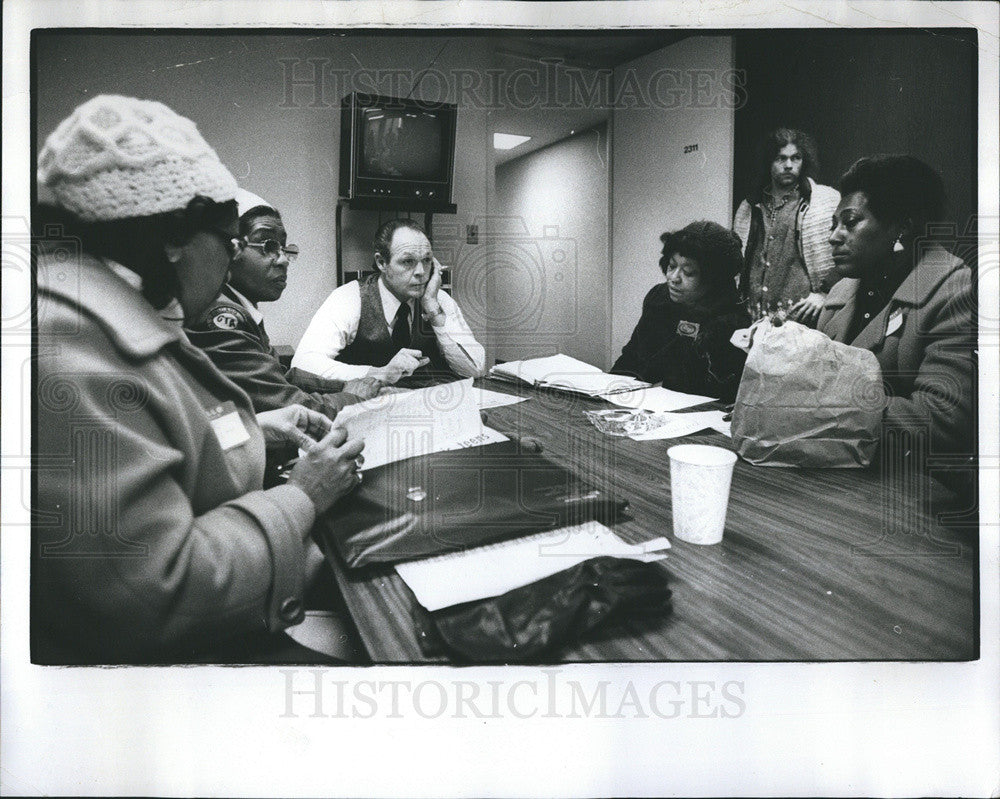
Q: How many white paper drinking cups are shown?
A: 1